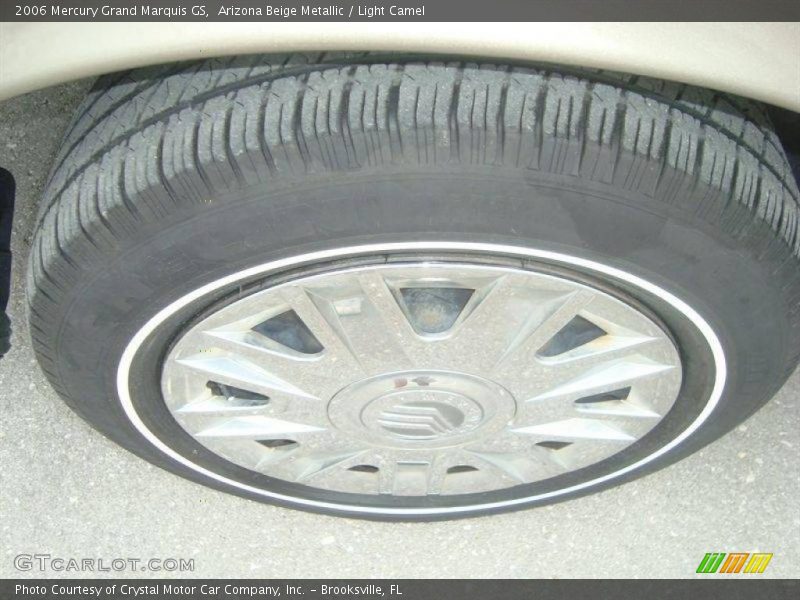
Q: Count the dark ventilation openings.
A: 9